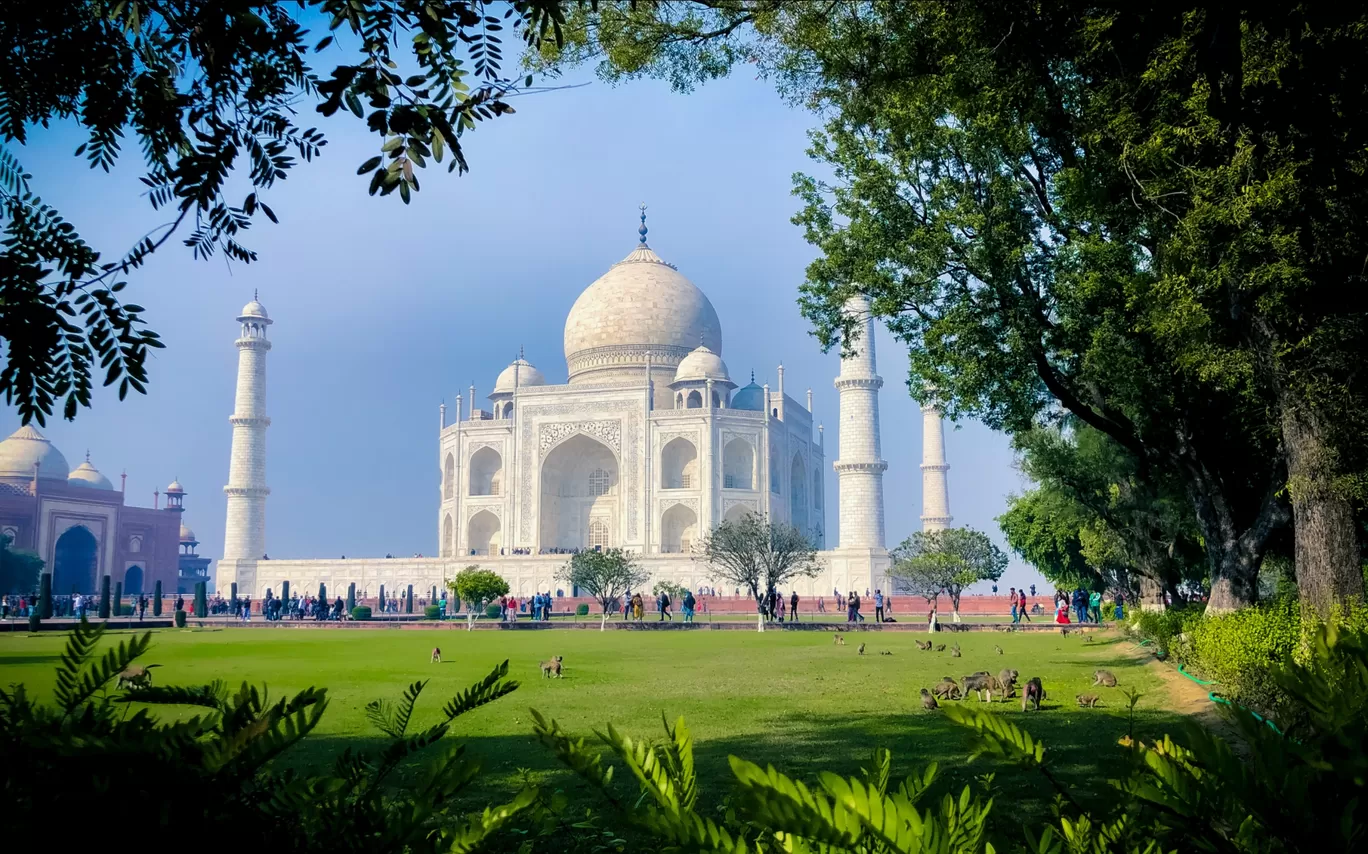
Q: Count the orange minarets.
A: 0